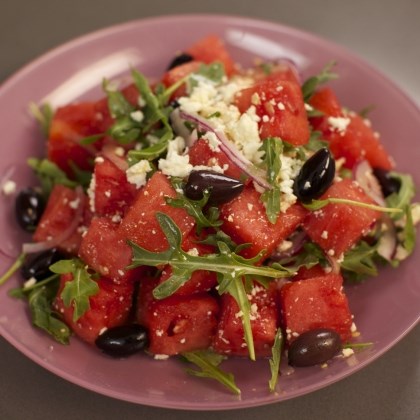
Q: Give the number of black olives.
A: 8